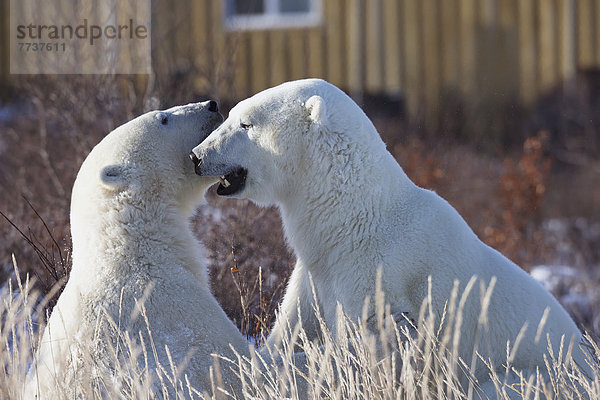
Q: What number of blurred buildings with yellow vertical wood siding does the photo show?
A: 1